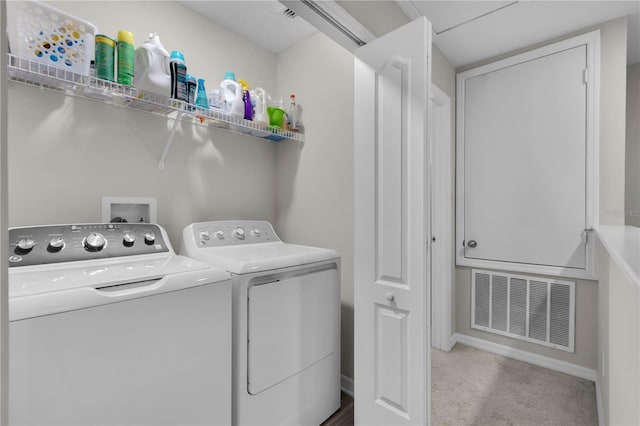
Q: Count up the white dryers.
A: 1